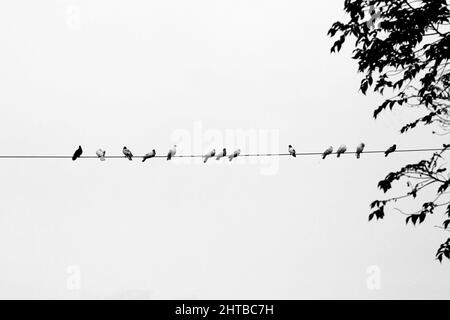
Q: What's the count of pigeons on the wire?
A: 13